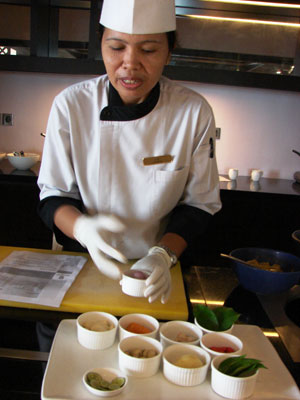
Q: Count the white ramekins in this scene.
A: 9